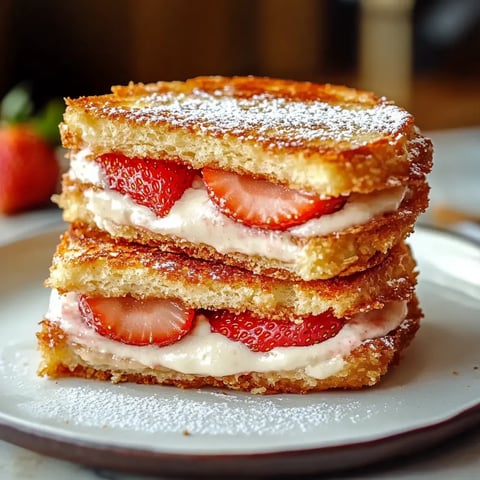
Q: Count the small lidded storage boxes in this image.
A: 0